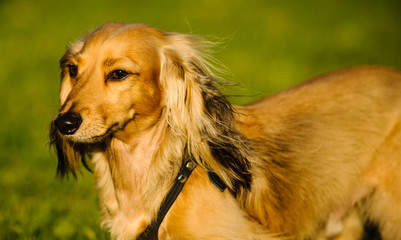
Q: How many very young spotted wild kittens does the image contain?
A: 0